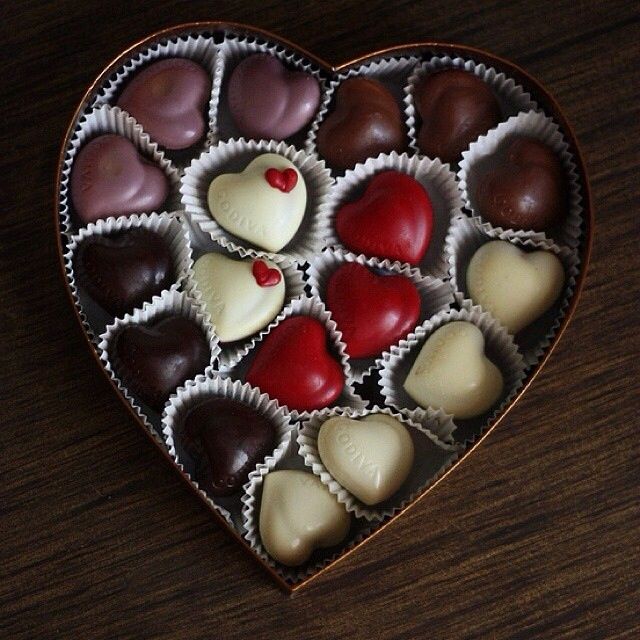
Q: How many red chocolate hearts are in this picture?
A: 3